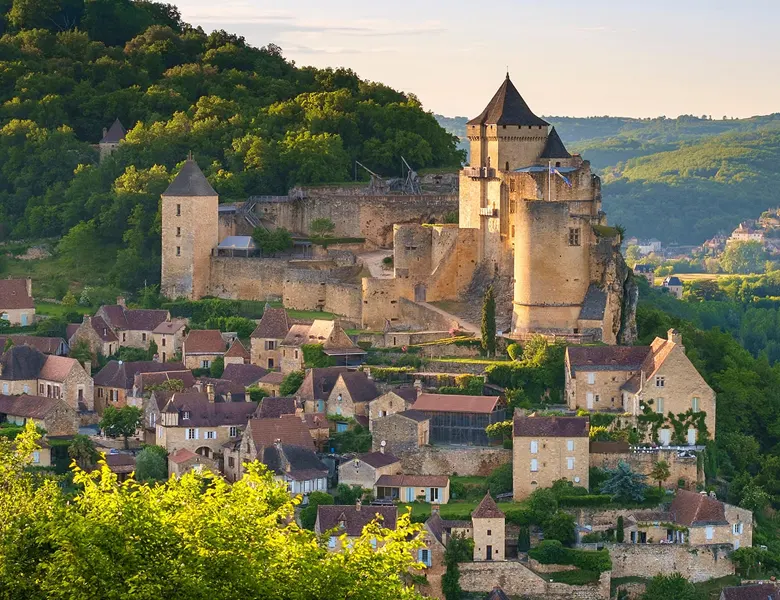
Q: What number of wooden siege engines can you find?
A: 2